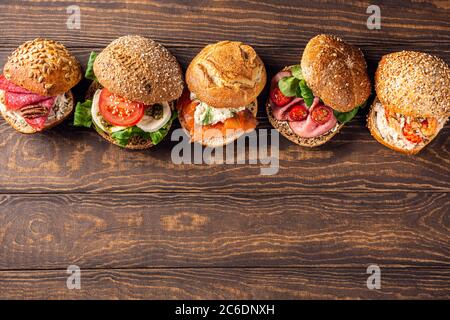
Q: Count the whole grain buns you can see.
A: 4